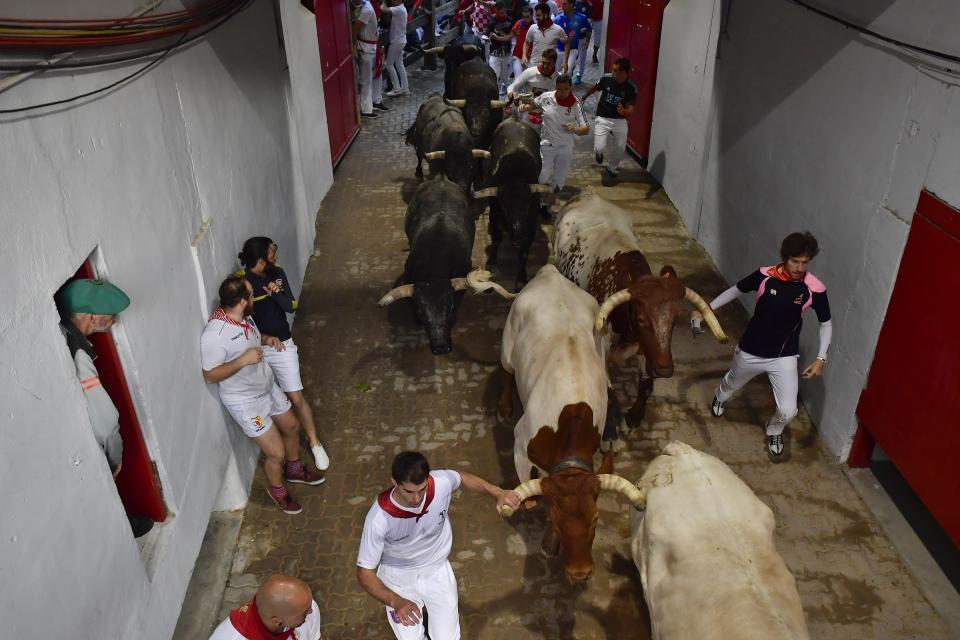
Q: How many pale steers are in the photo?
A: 3